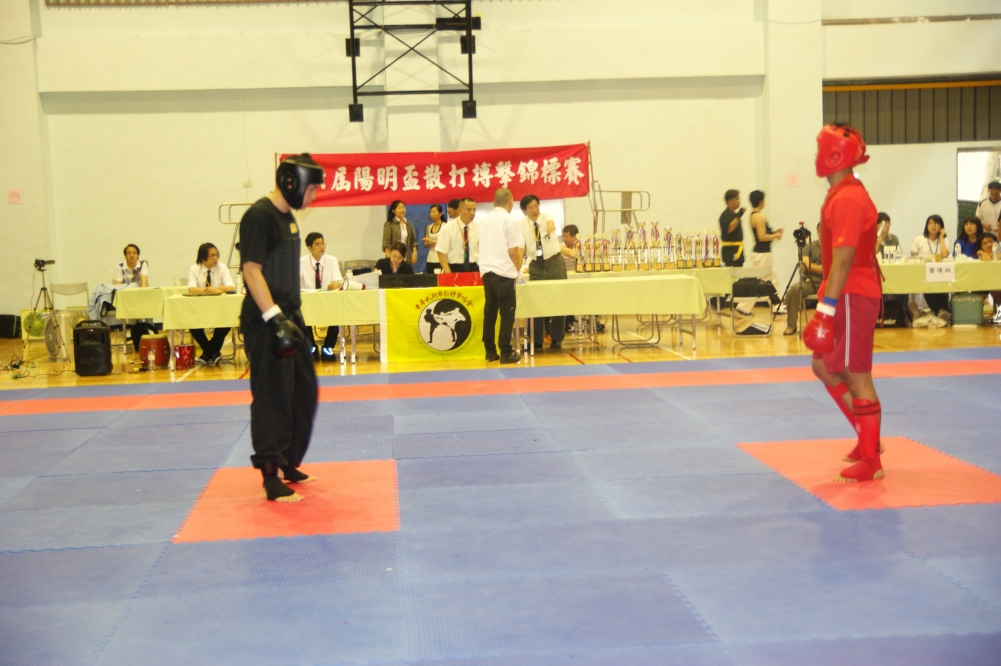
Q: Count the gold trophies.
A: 14